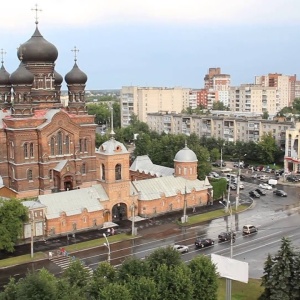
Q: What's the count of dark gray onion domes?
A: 5